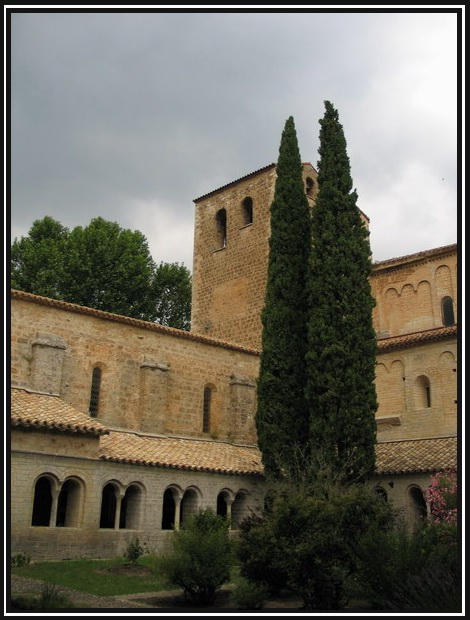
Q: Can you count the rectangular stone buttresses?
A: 3